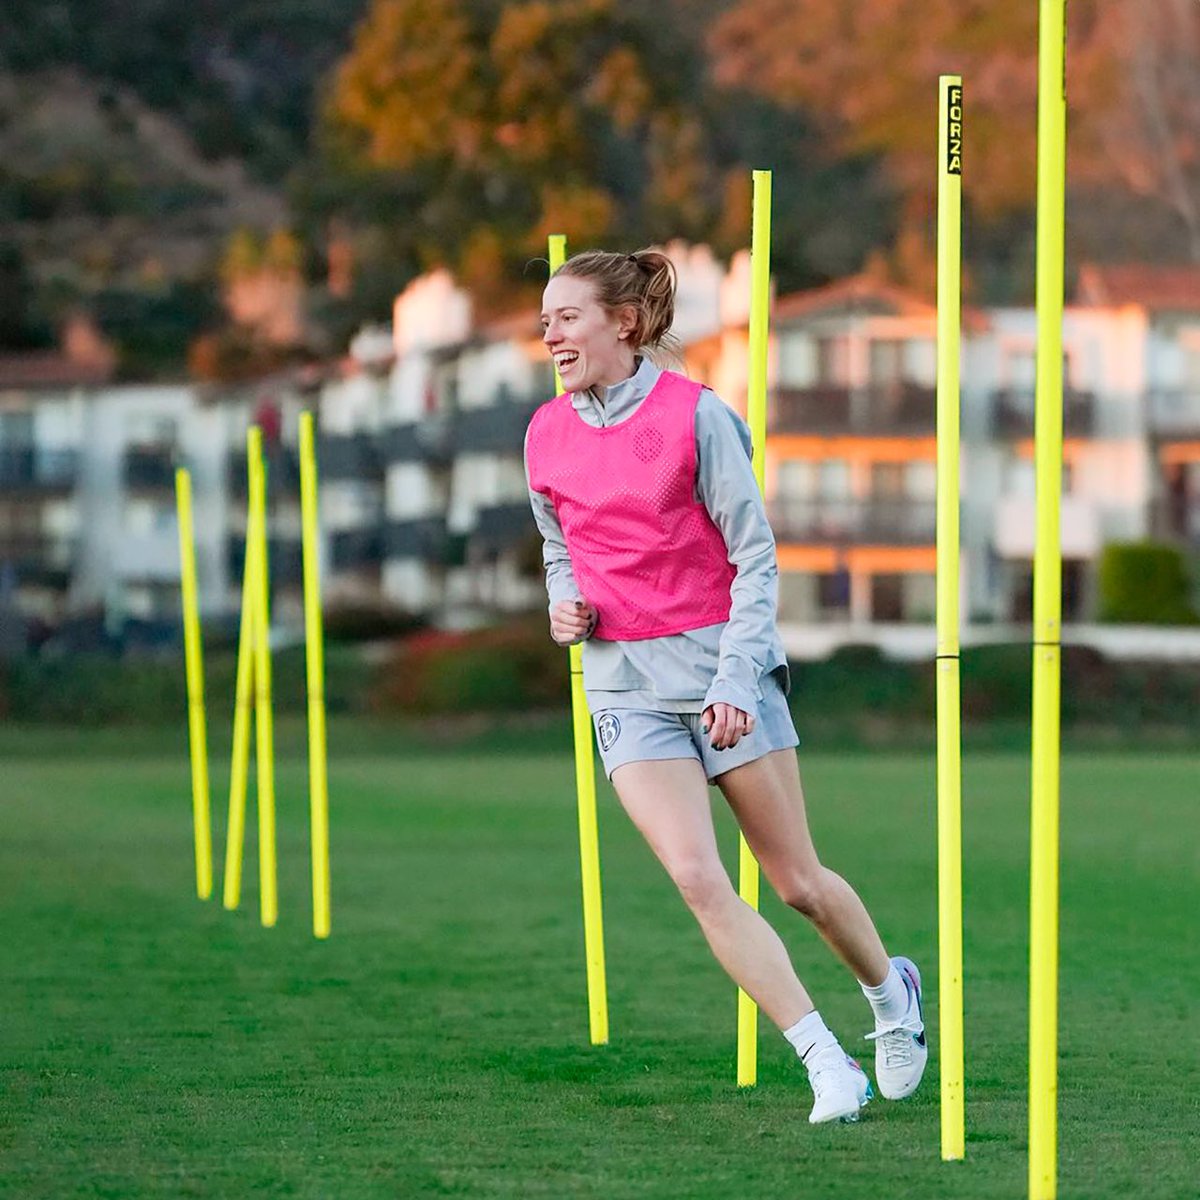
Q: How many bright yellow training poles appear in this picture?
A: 8